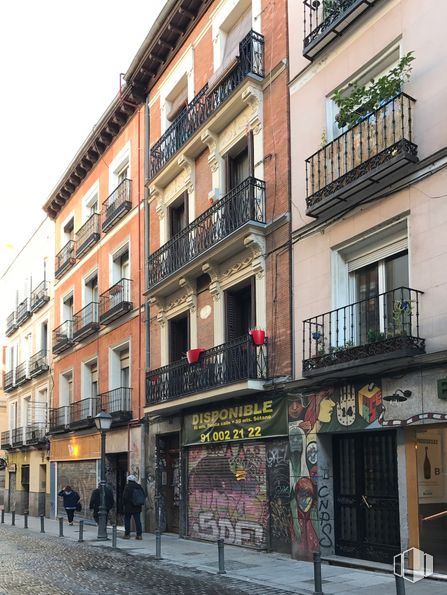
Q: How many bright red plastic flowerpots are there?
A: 2